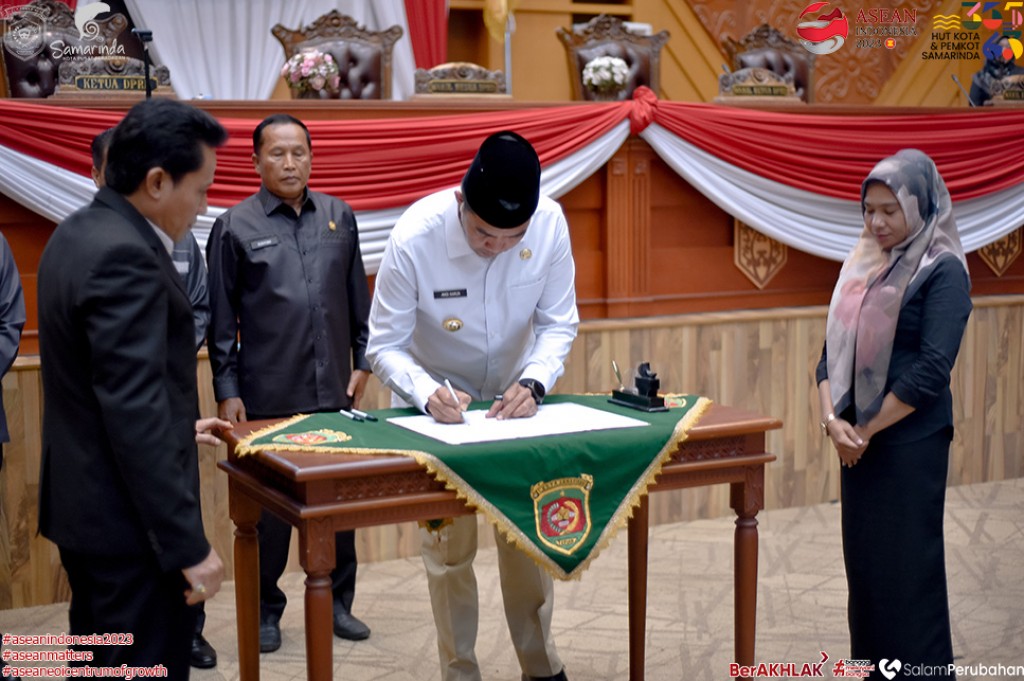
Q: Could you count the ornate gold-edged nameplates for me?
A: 4